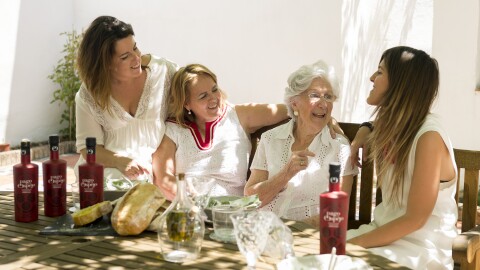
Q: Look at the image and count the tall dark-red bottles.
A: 4